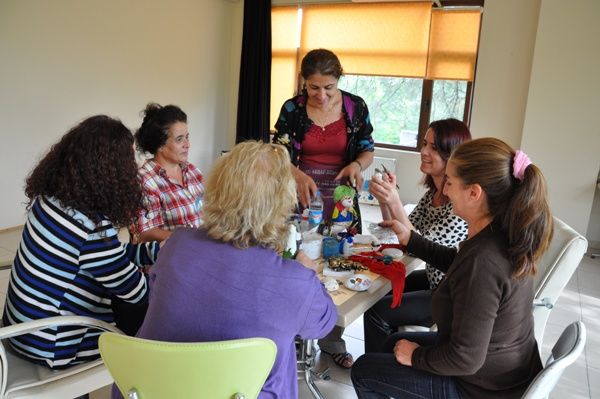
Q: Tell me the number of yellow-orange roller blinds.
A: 3